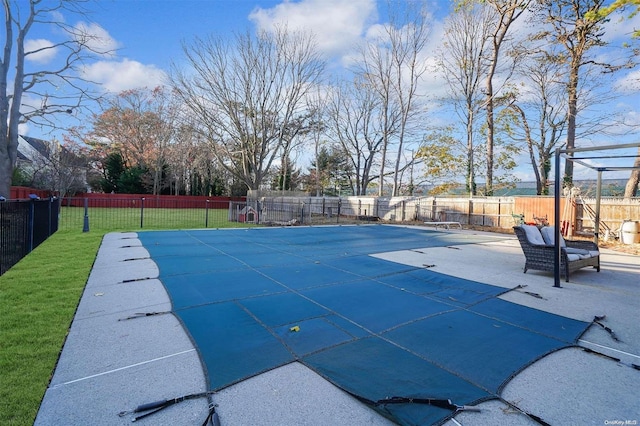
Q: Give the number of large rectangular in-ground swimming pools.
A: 1